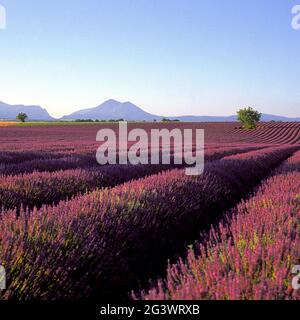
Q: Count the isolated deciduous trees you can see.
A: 2